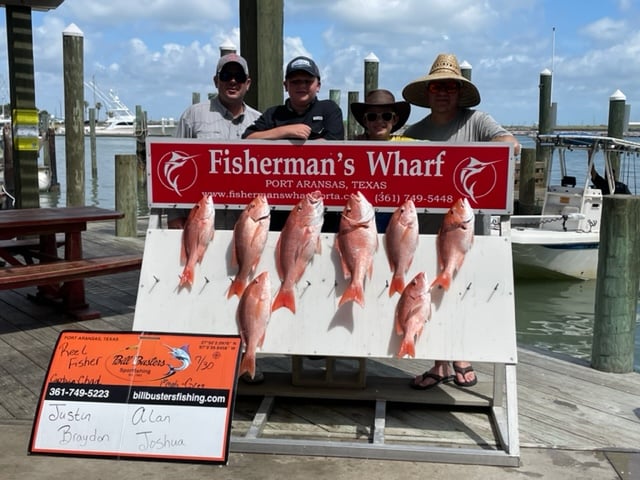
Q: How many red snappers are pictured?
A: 8